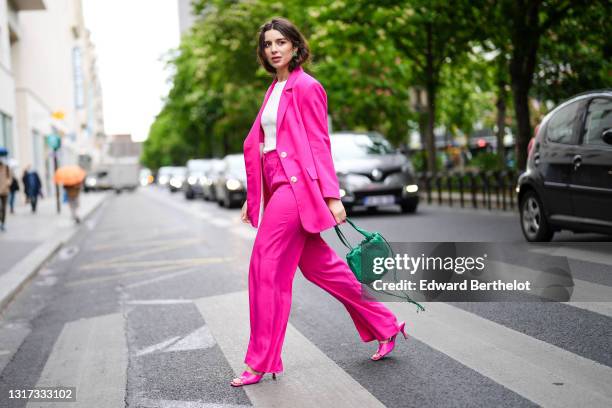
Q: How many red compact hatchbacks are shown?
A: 0